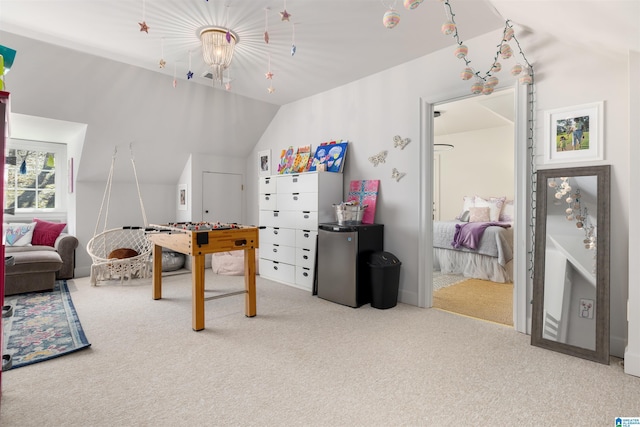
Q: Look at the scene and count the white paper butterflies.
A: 3